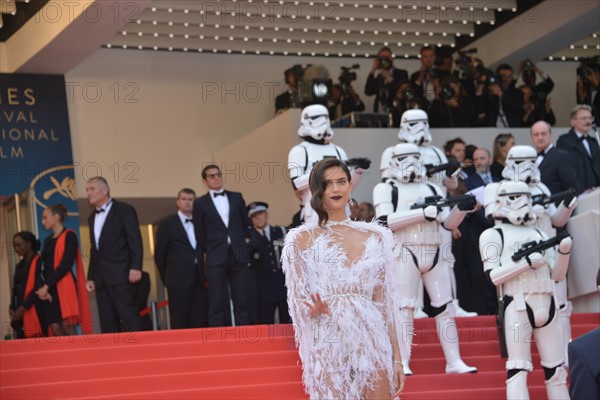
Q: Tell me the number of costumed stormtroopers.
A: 5